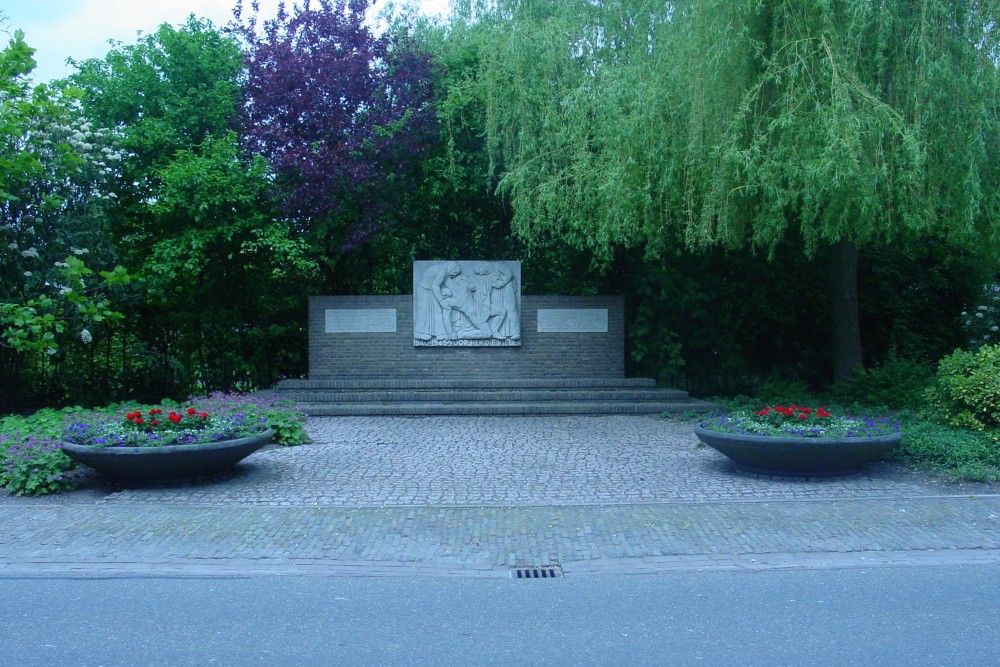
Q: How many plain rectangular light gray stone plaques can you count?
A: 2